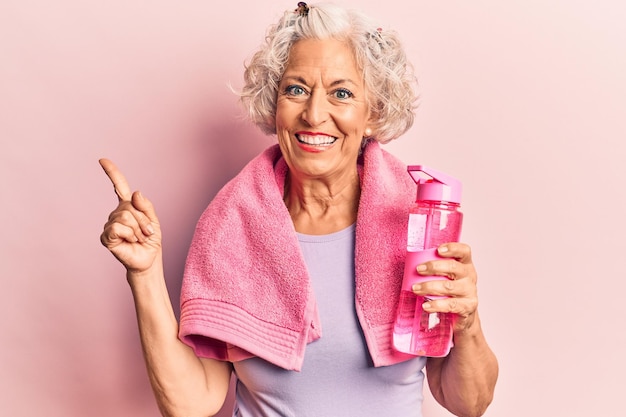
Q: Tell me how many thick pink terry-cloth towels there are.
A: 1